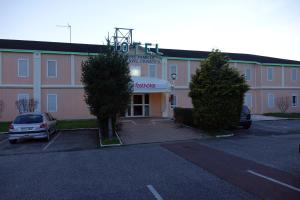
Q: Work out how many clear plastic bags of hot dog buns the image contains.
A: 0